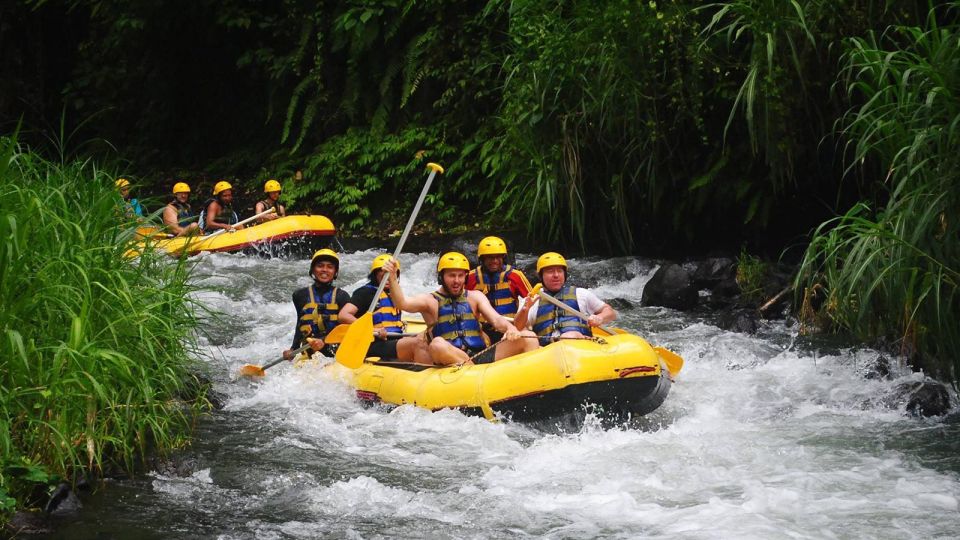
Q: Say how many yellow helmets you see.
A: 9